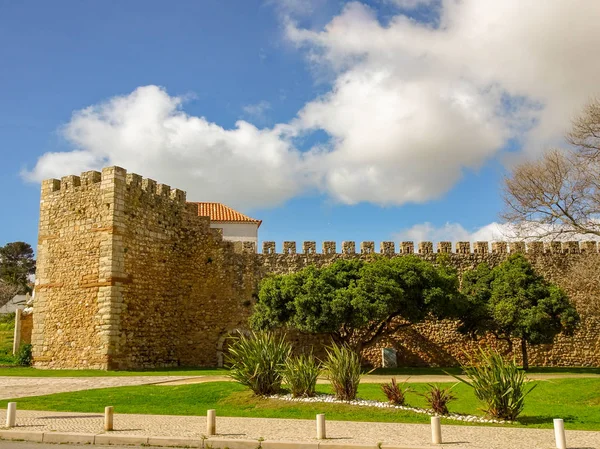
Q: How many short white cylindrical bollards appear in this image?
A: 6